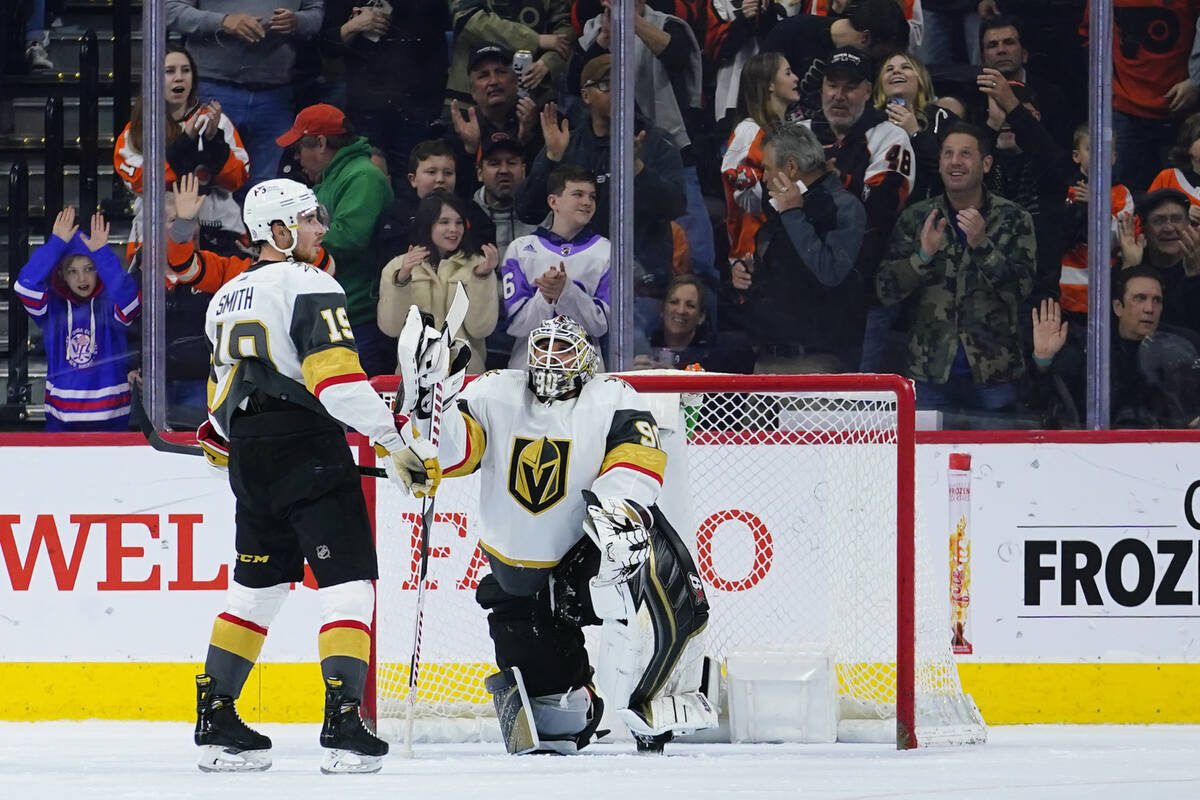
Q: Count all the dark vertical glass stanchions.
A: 3